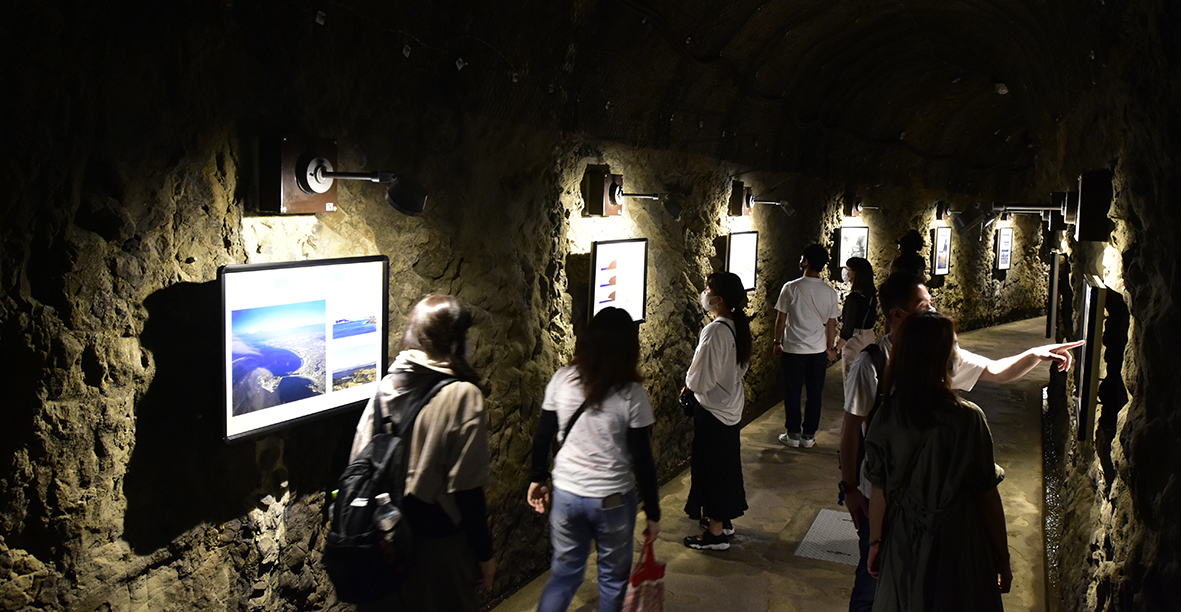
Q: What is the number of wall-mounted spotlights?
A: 8